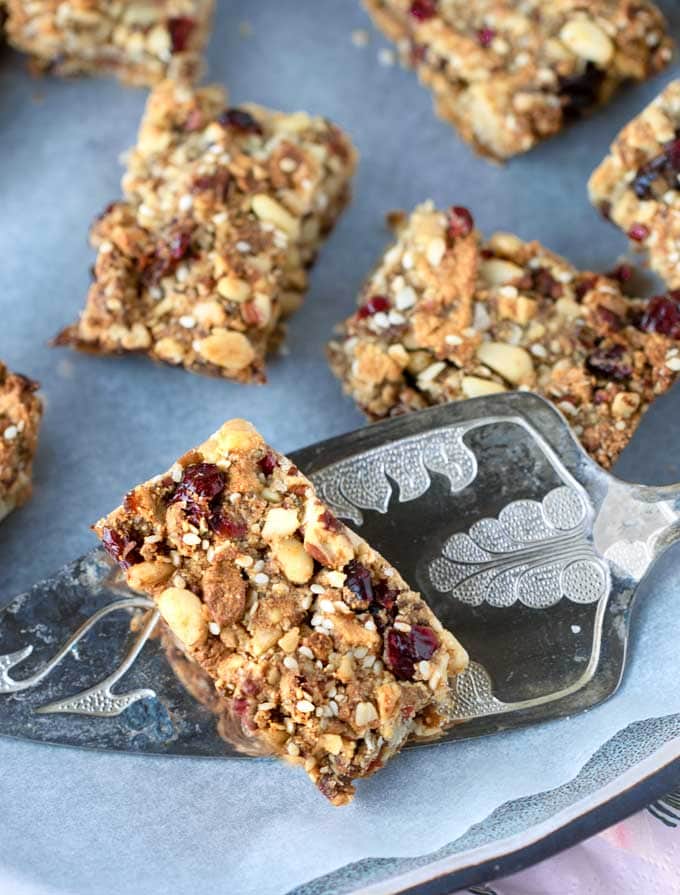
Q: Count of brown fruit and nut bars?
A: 7